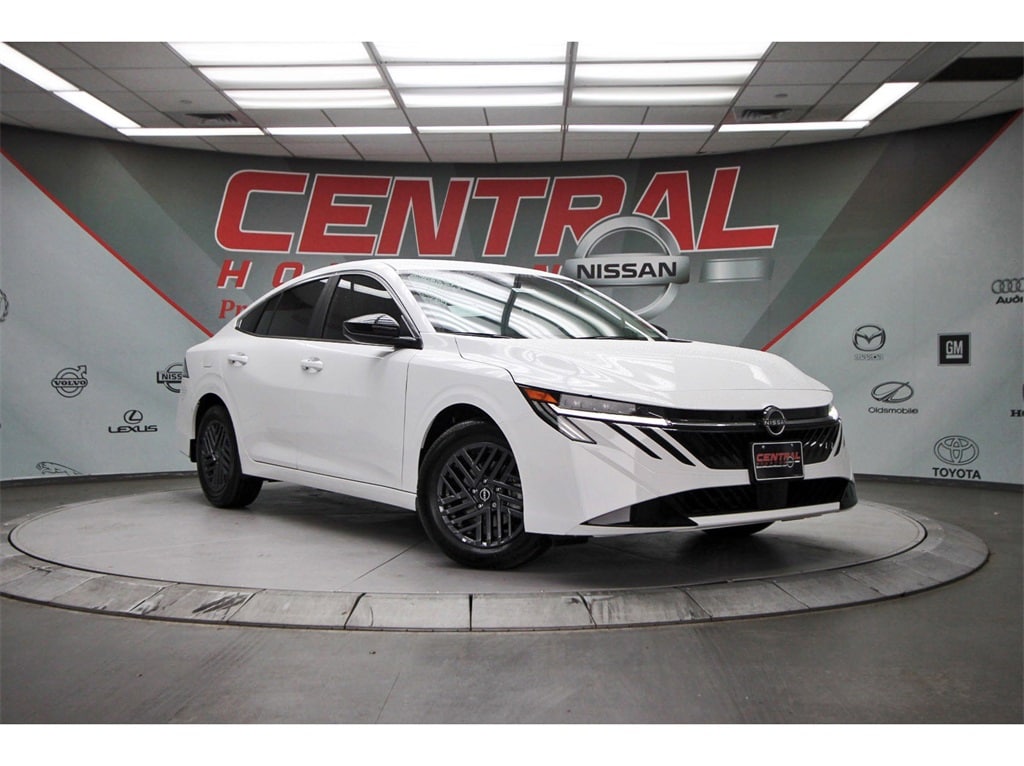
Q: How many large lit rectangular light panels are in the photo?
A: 9